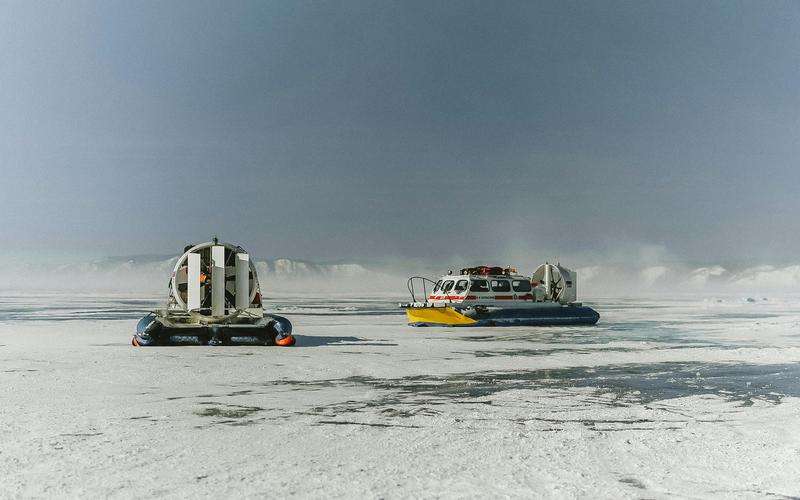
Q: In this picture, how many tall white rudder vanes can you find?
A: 3